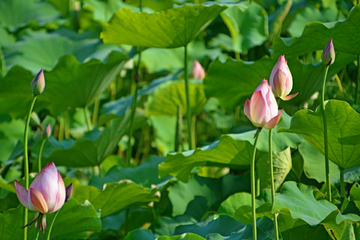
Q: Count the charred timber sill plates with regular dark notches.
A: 0